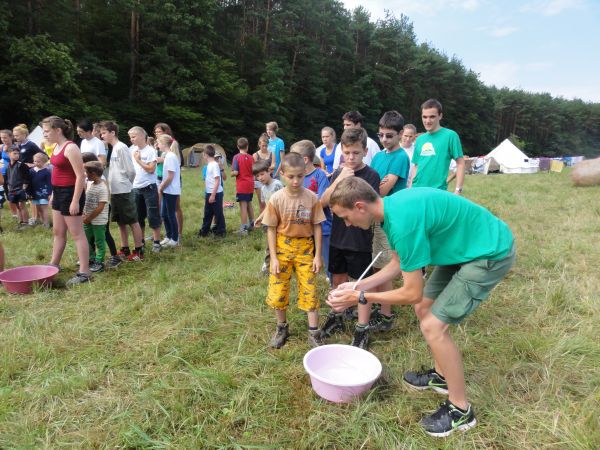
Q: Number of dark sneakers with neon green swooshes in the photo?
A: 2